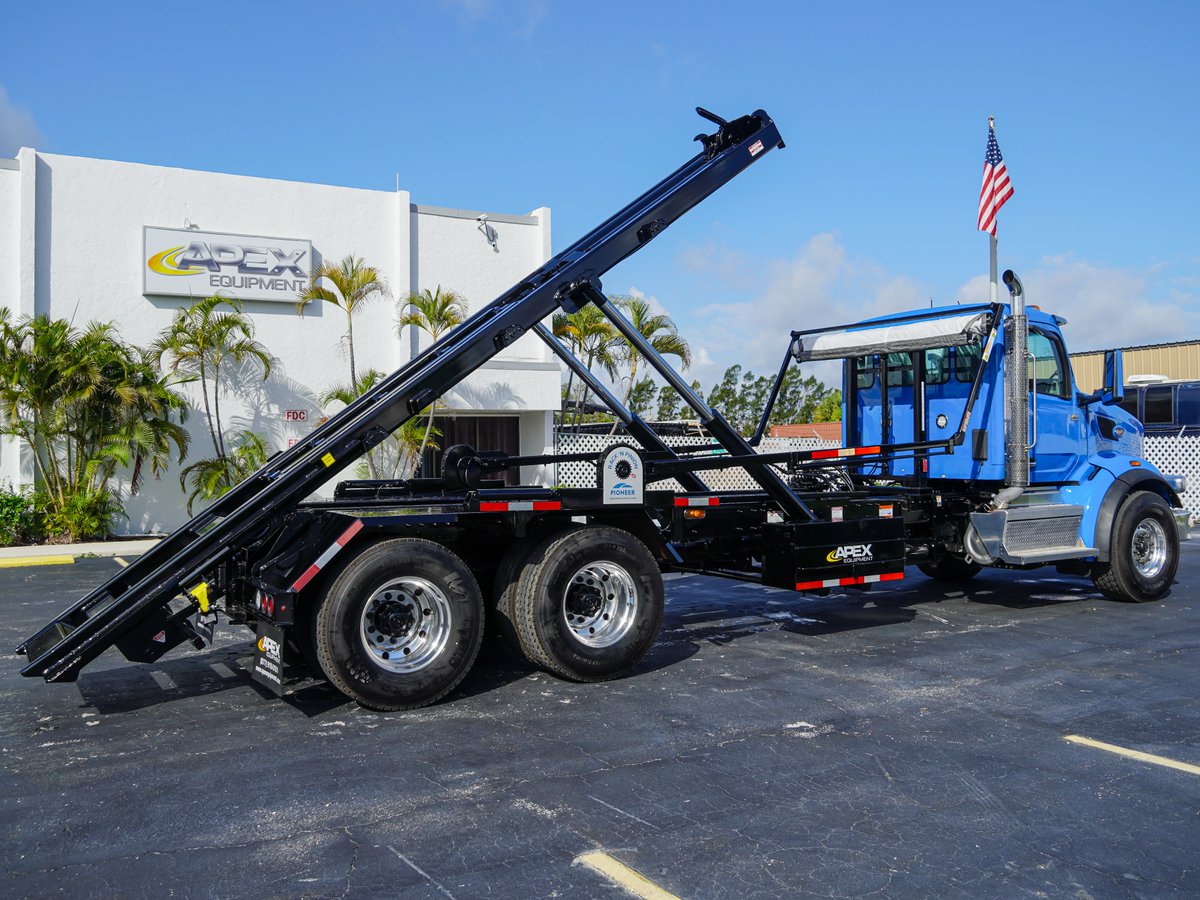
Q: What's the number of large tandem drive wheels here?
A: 2